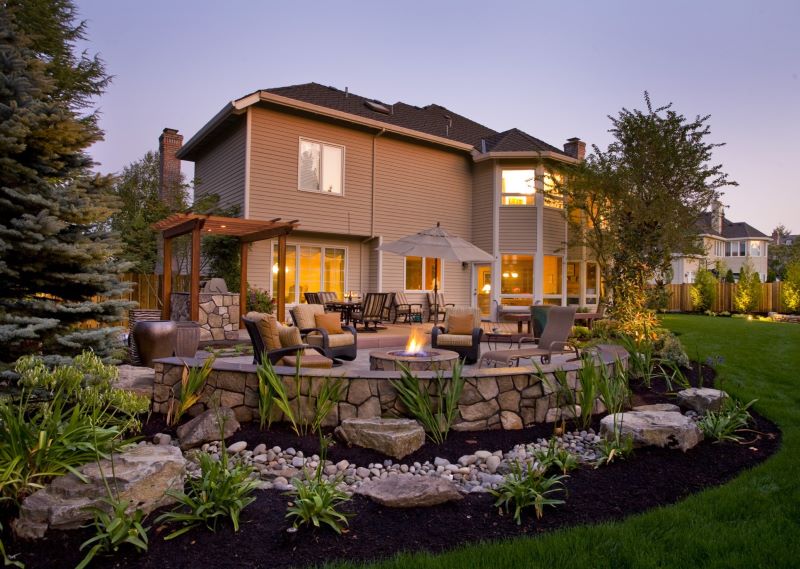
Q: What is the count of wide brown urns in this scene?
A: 1